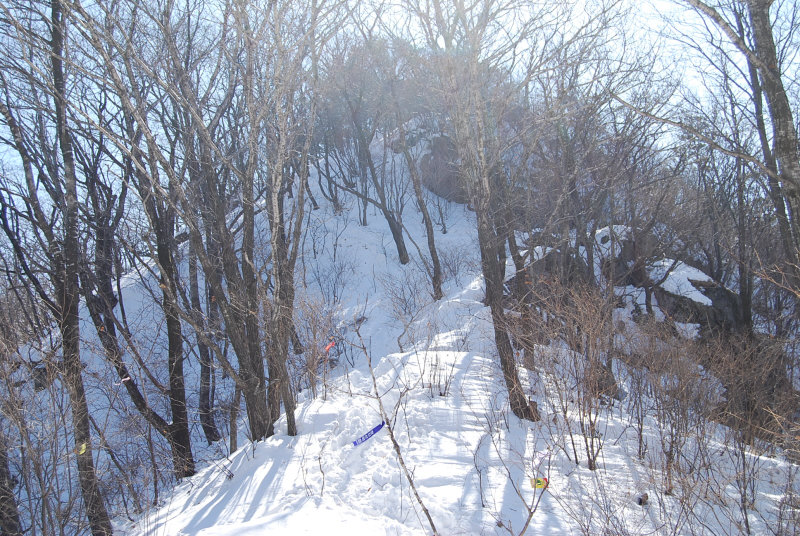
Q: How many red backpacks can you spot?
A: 0